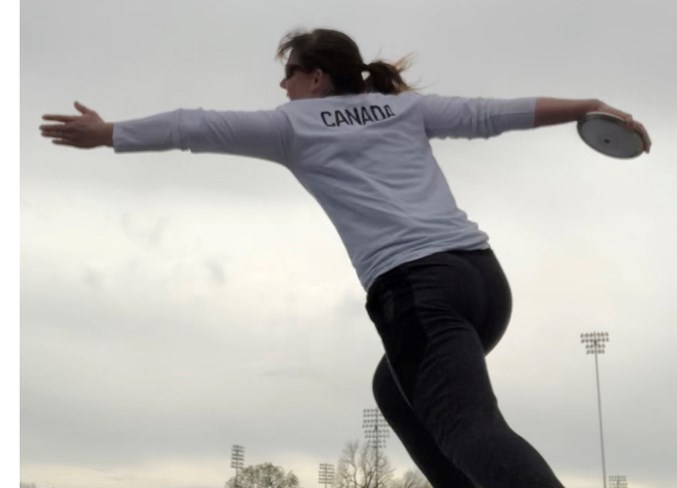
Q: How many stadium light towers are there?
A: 5